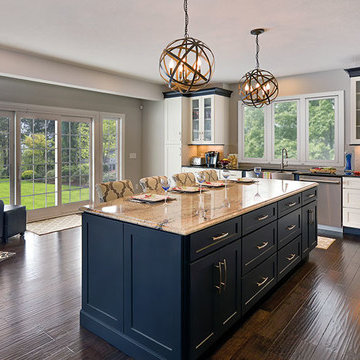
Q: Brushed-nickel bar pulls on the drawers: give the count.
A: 8